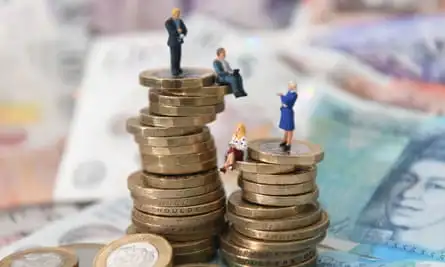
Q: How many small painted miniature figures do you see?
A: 4